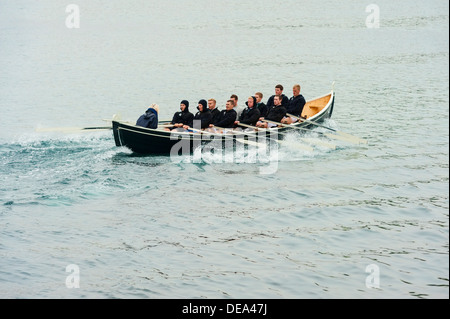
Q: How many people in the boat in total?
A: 11